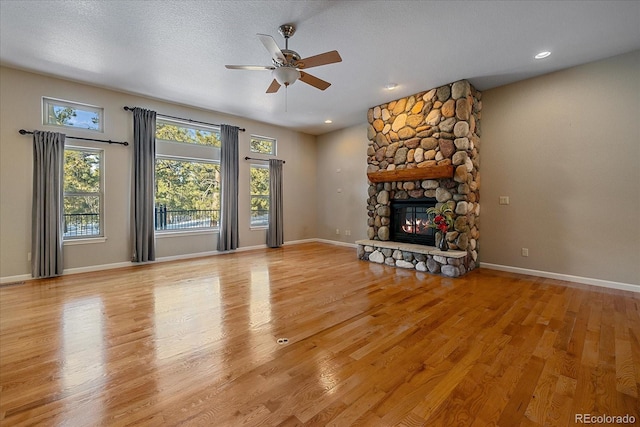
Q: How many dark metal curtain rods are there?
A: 3